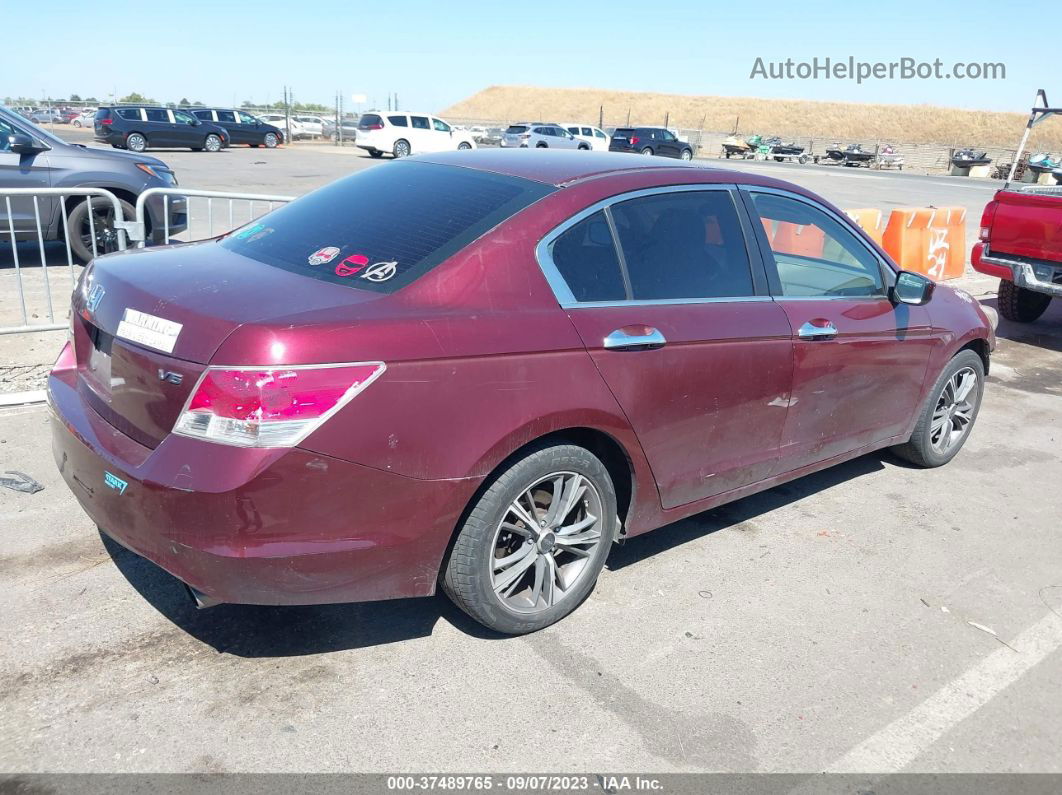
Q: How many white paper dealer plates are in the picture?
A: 0